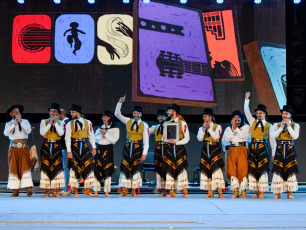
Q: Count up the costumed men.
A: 11